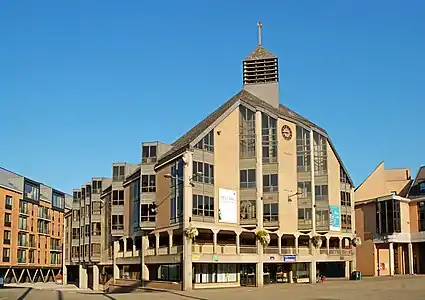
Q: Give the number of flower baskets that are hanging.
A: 4